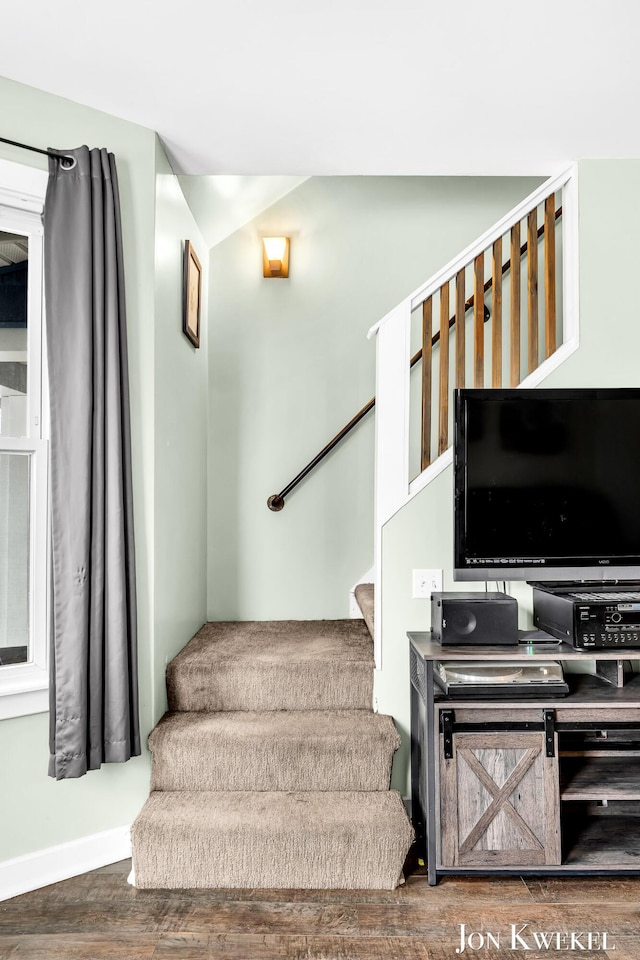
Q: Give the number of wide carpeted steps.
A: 3